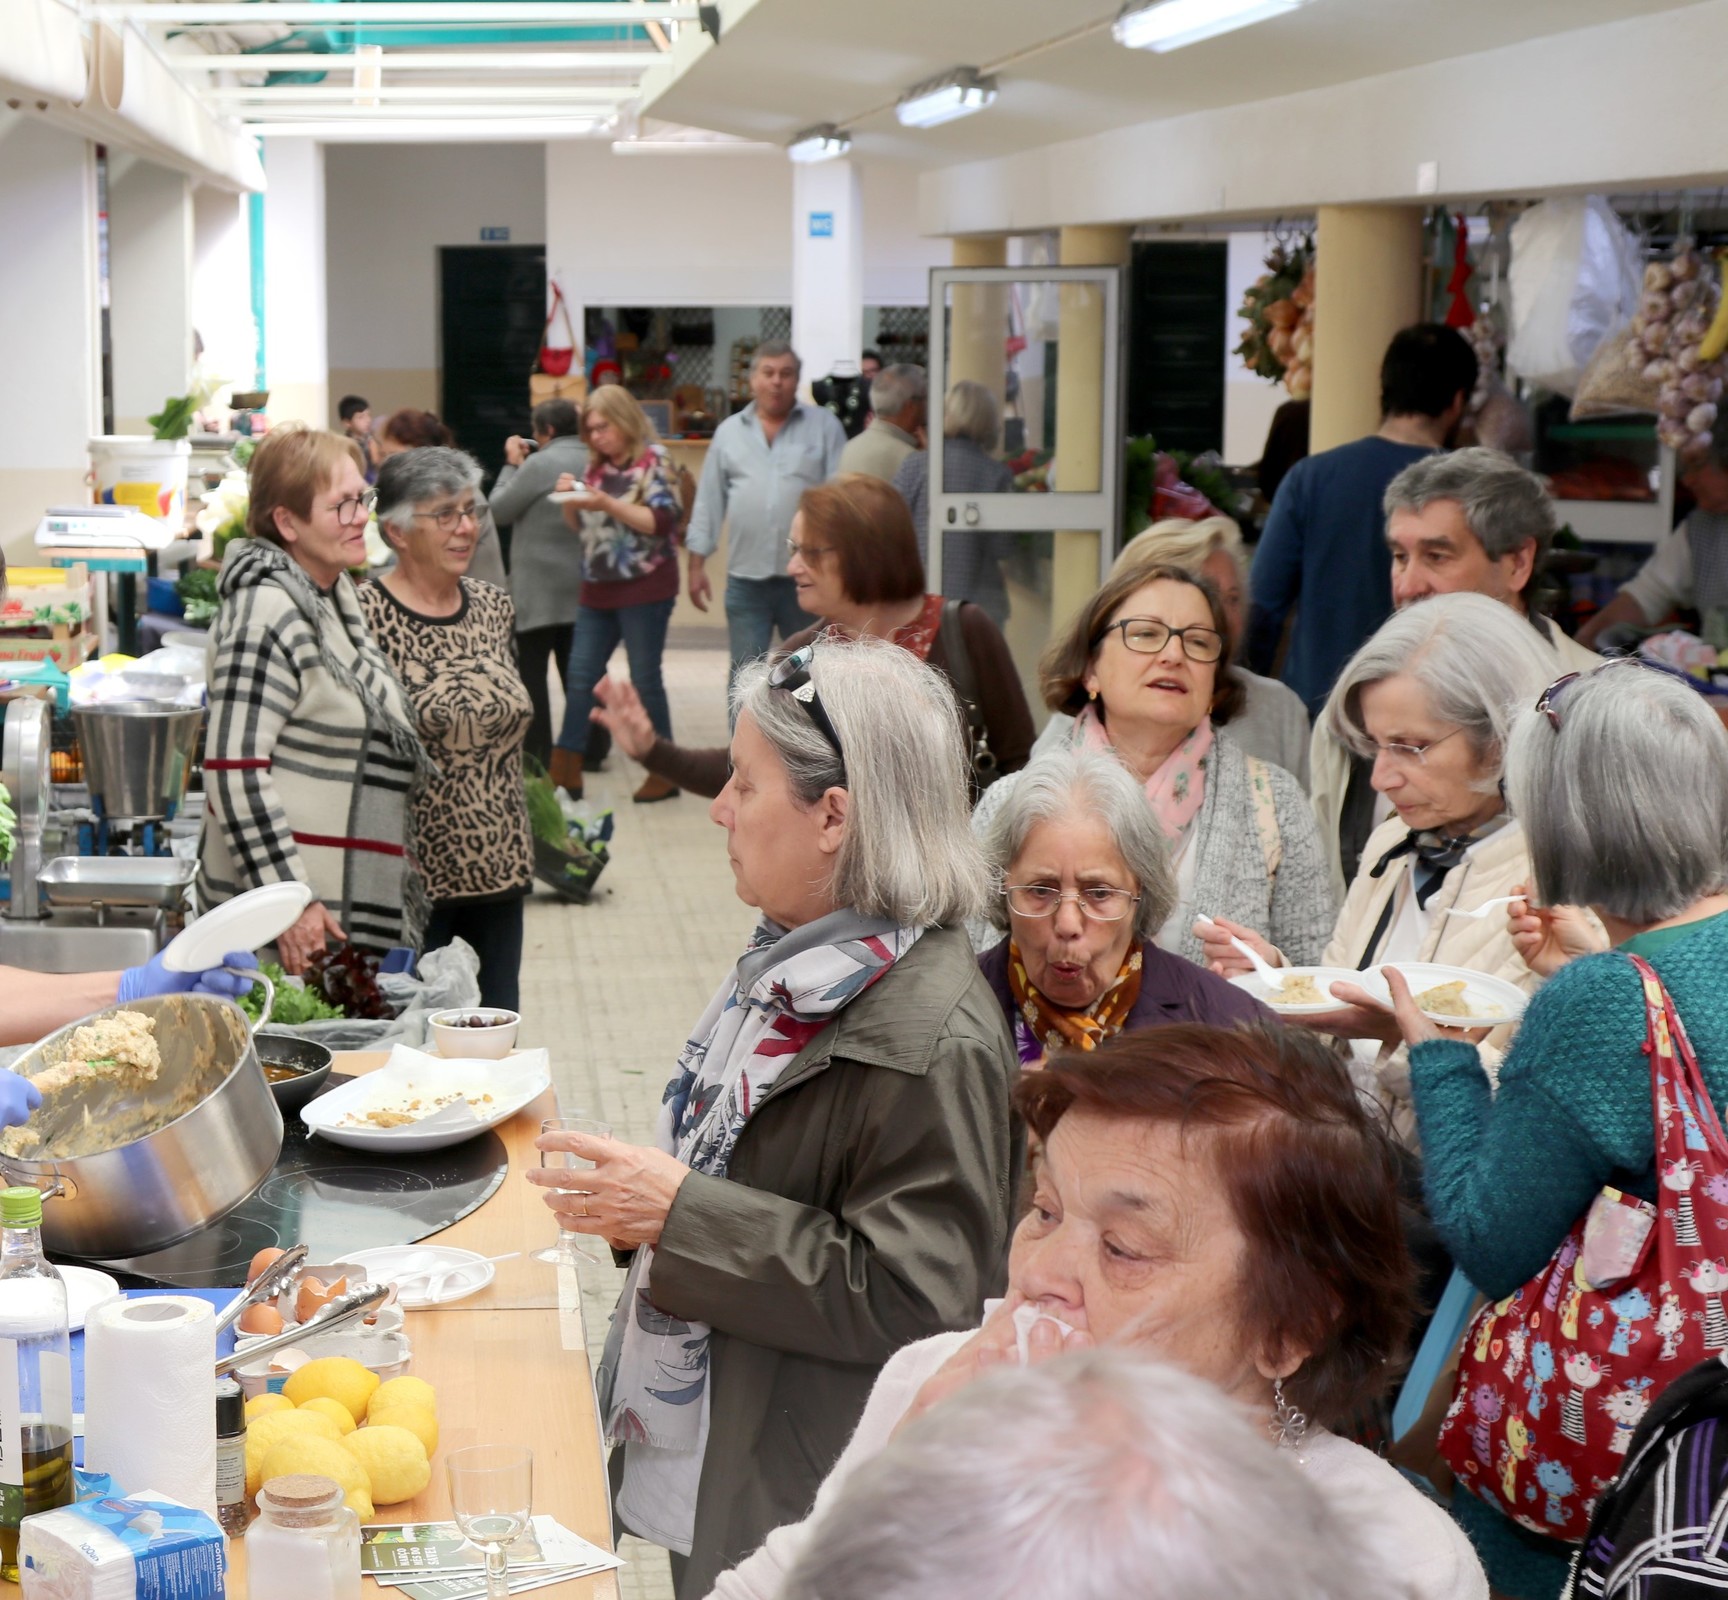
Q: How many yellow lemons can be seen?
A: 8